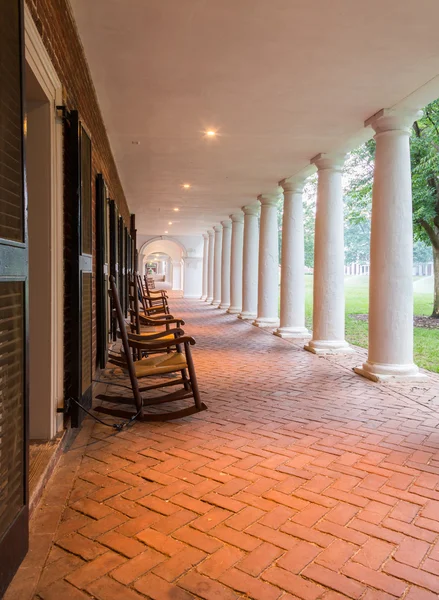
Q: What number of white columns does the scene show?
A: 10